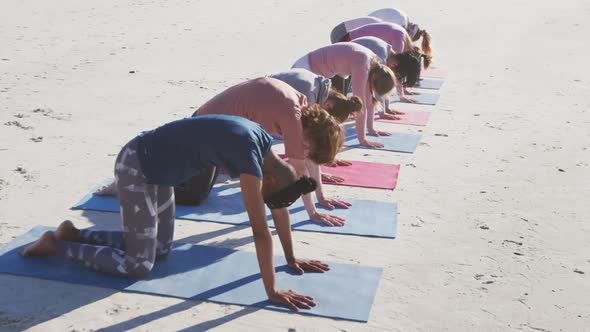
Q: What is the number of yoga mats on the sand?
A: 8